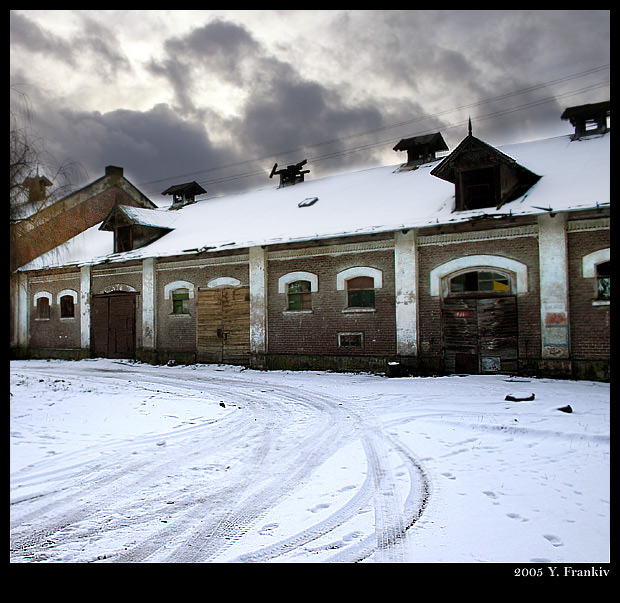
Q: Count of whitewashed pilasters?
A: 6